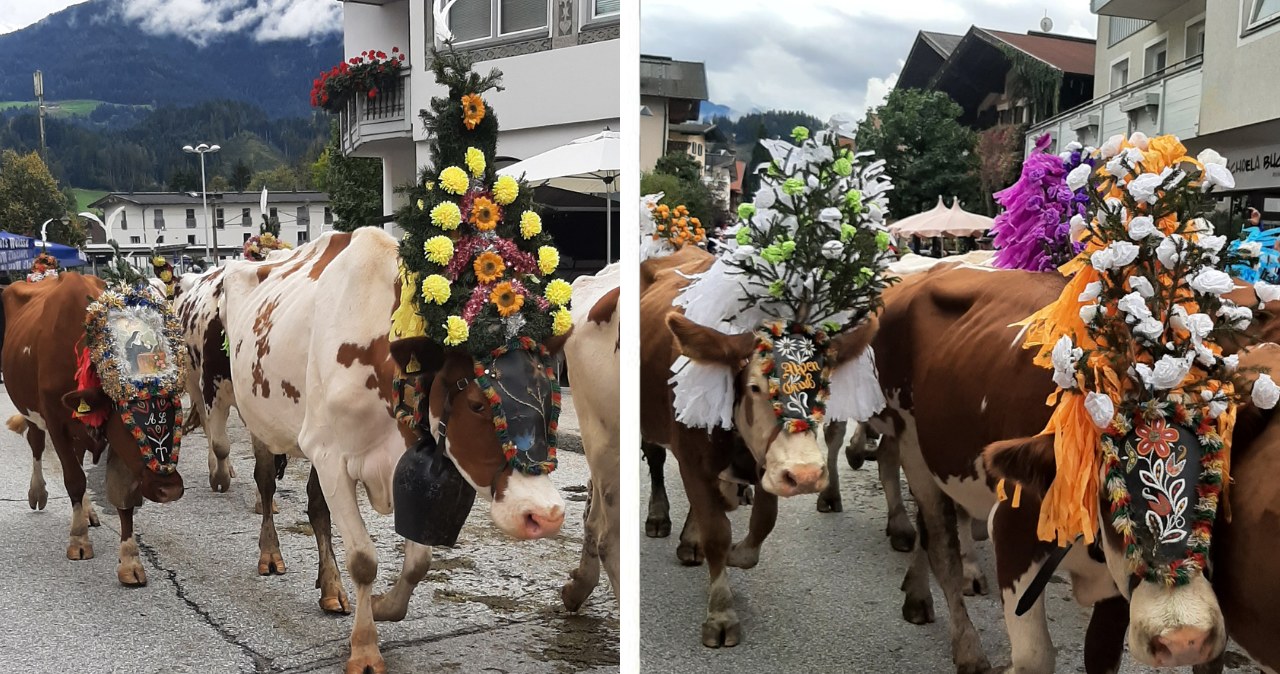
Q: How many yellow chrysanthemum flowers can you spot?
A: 11